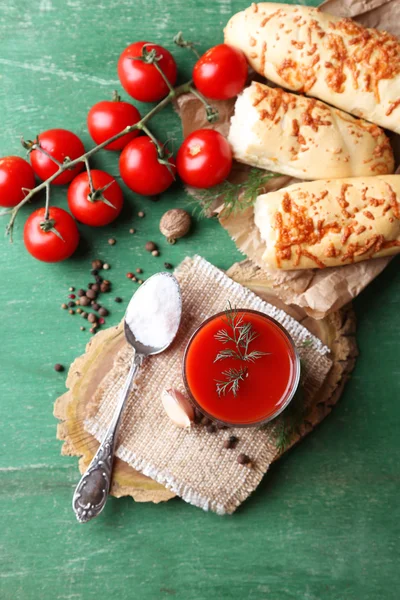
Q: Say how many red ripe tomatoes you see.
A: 9